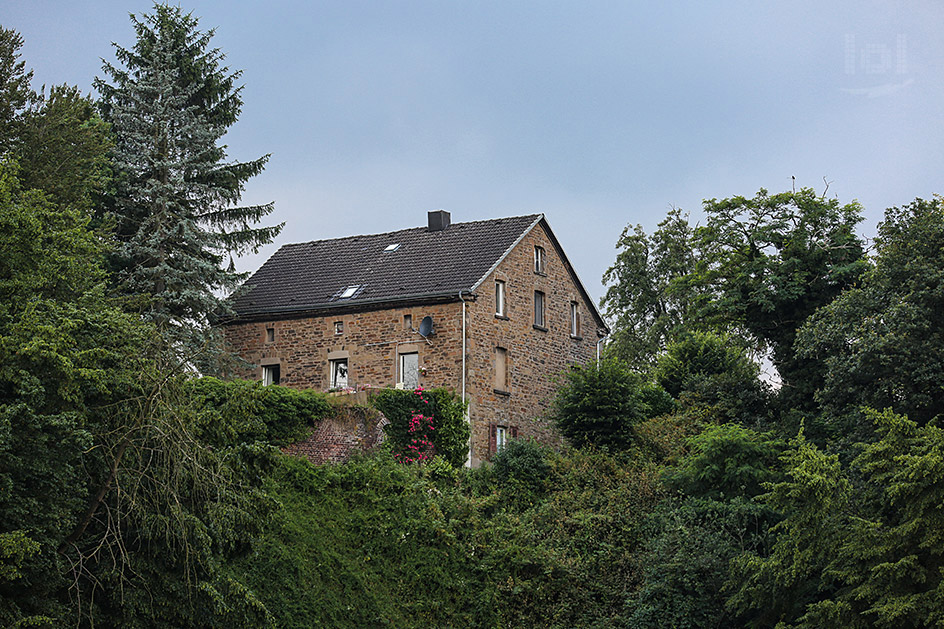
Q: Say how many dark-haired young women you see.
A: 0